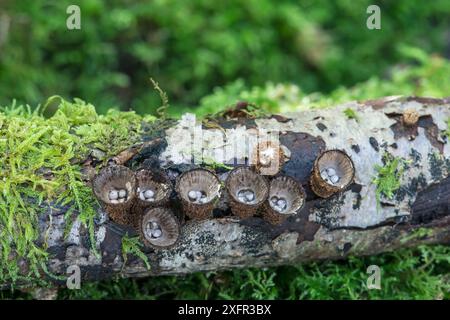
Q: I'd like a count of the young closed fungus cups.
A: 2